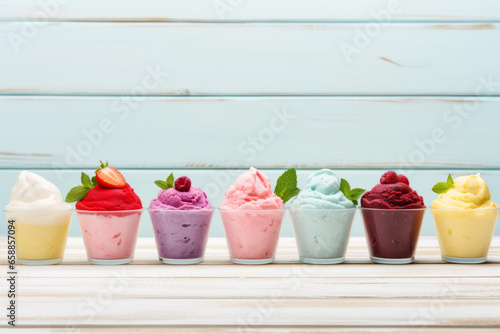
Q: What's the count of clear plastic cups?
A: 7